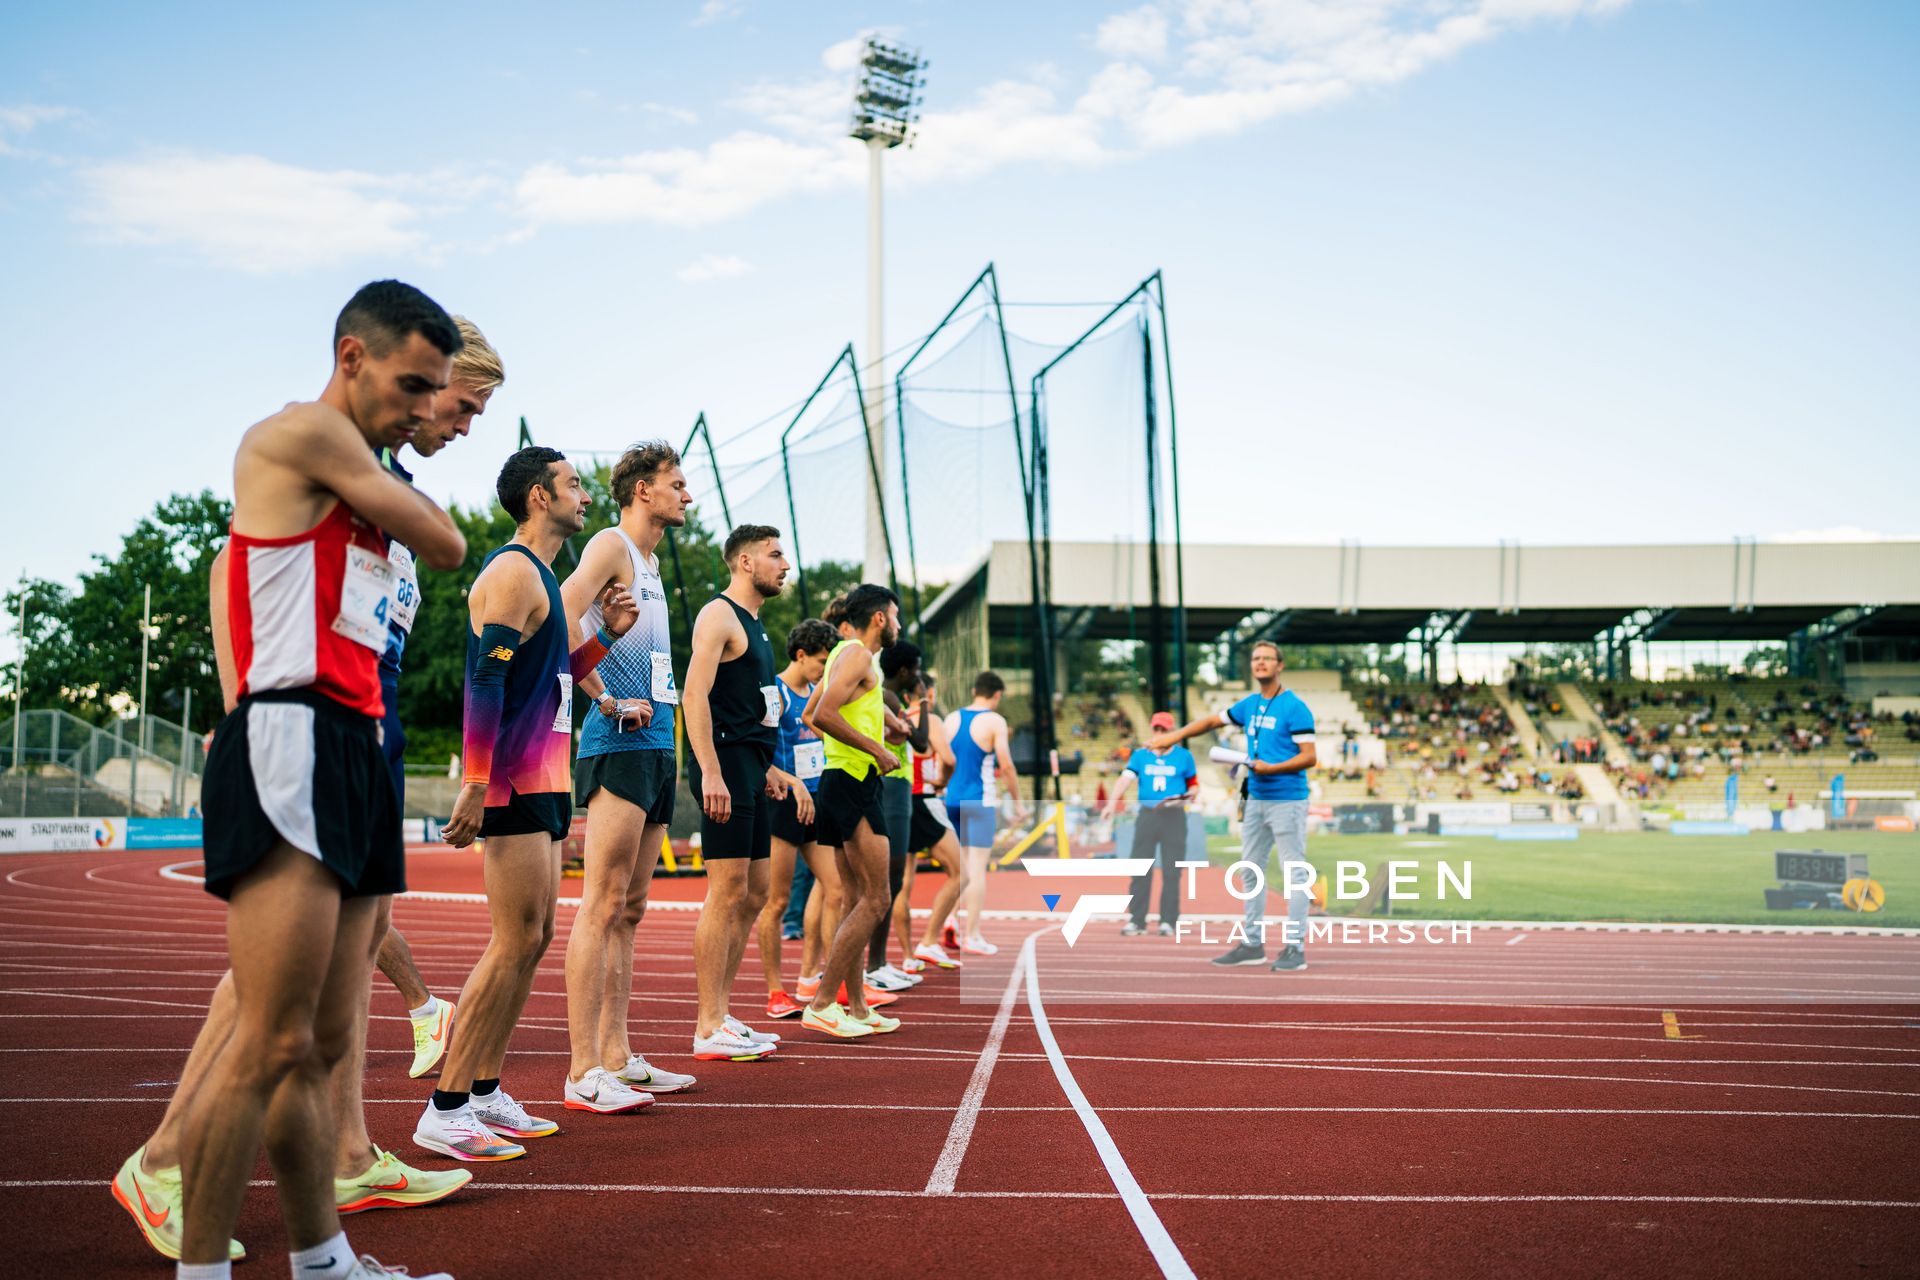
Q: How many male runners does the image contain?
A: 11